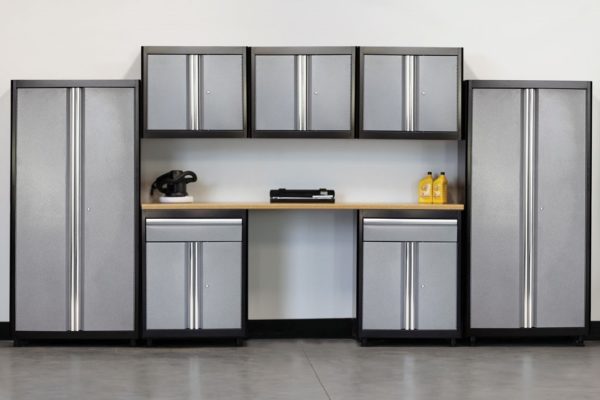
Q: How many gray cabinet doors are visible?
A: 14